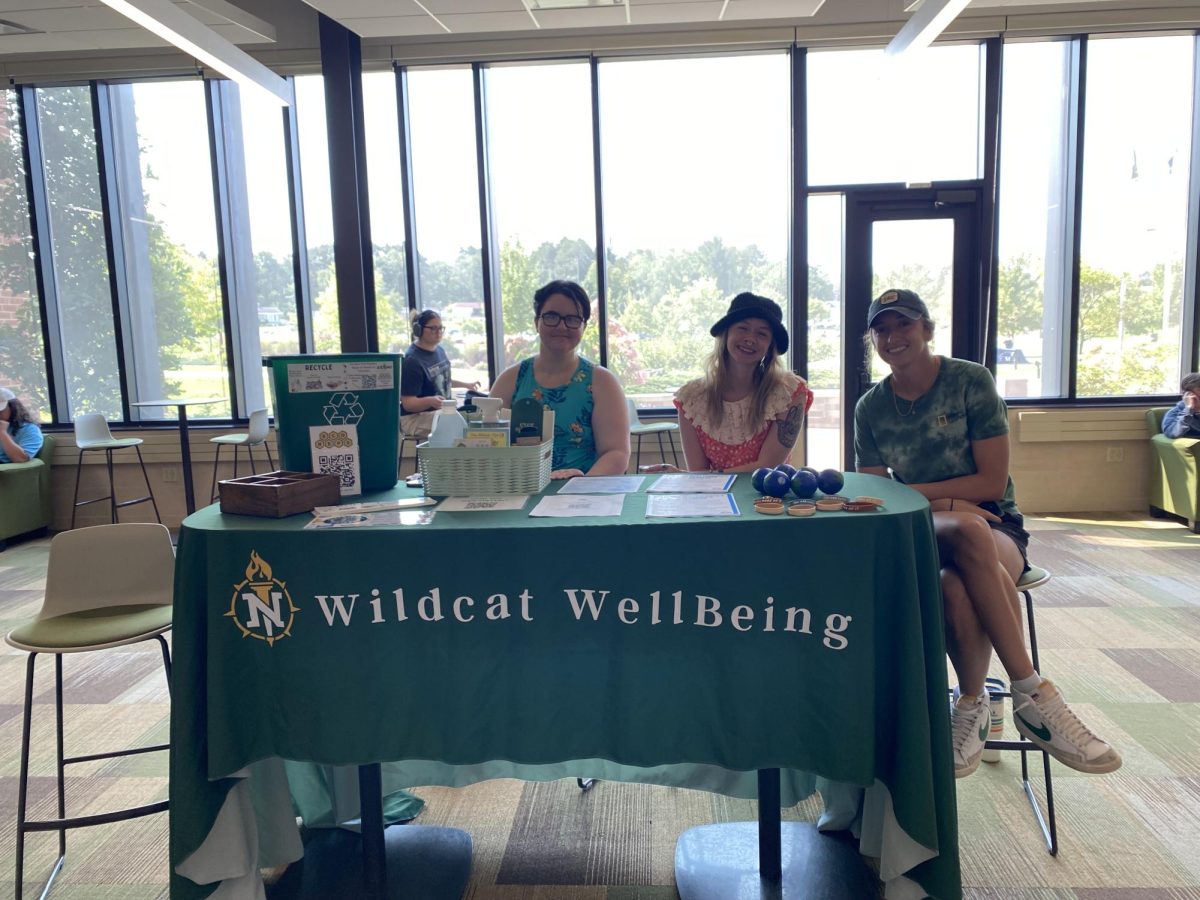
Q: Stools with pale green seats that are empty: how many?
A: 4